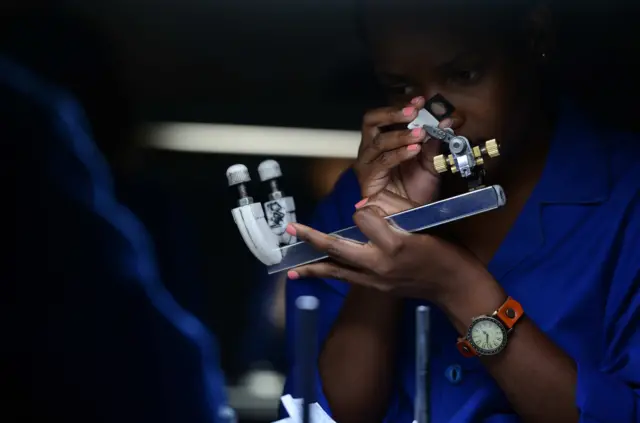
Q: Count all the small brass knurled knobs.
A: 2